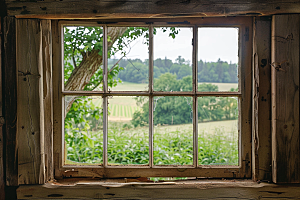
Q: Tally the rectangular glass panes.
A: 8